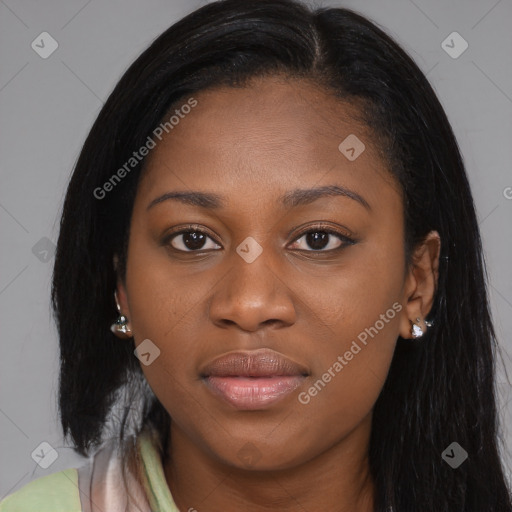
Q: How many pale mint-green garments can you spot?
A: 1